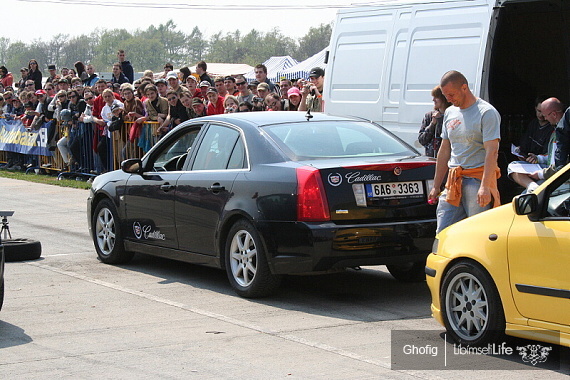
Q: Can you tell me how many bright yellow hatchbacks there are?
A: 1